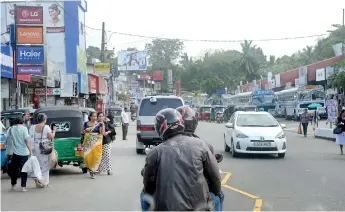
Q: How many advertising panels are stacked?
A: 4